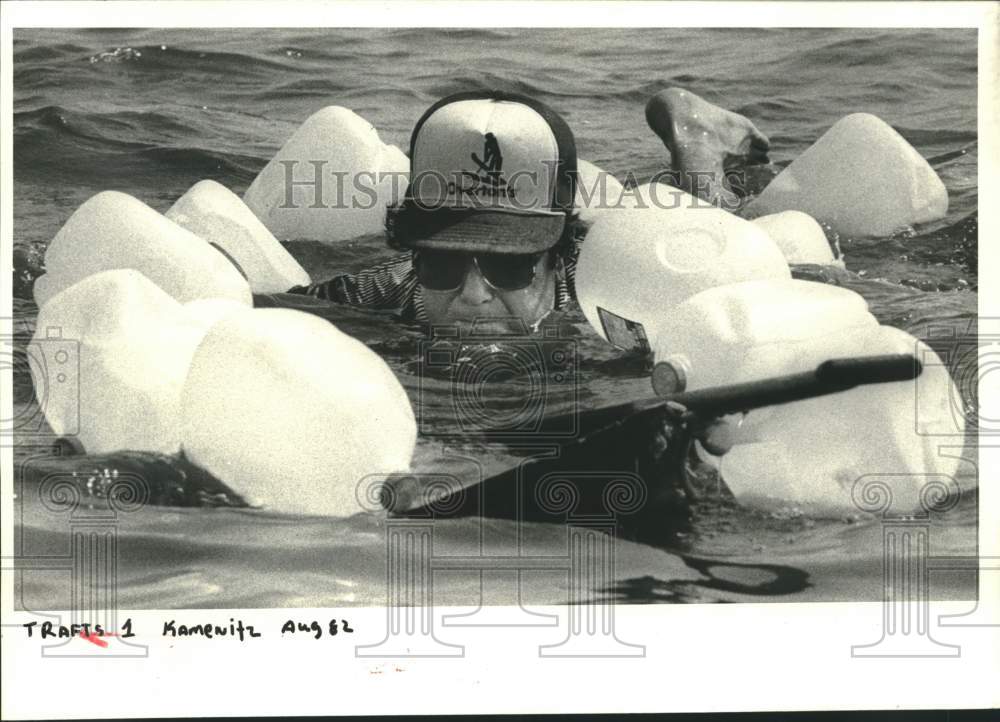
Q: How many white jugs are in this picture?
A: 11